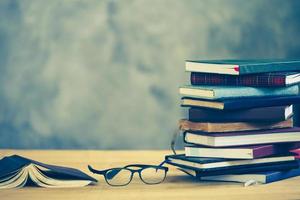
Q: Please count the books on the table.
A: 12